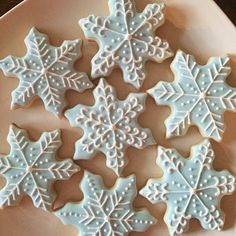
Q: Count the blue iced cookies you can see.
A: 7